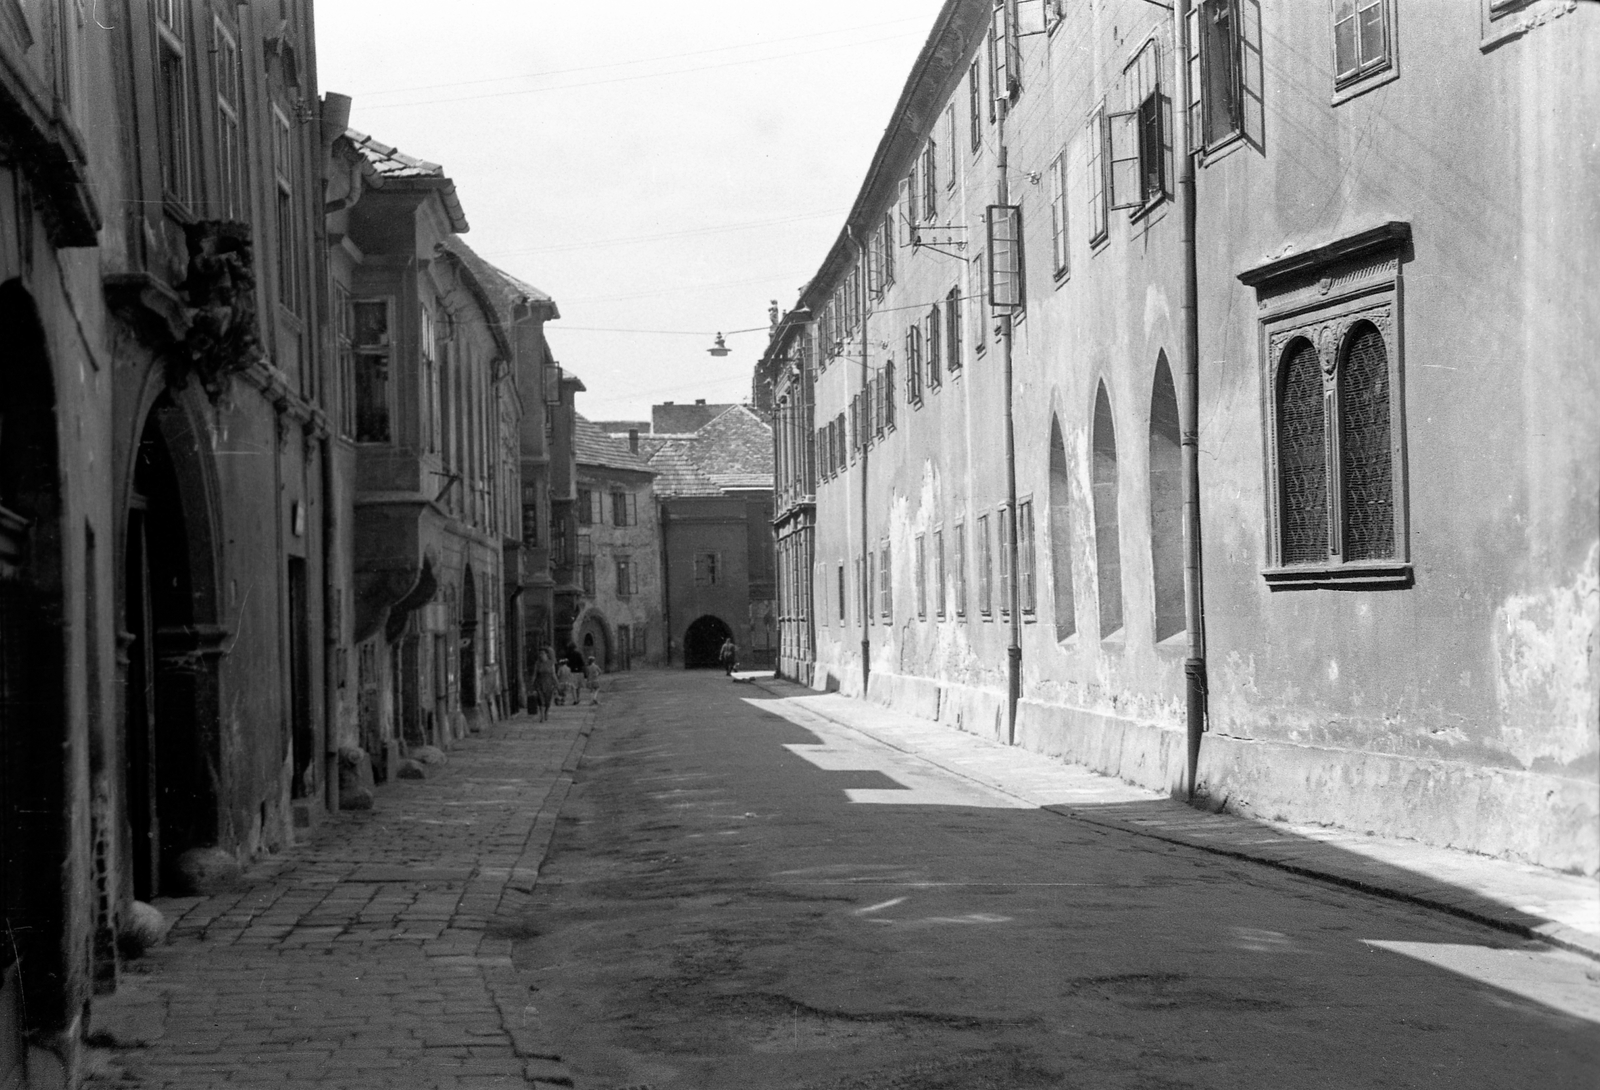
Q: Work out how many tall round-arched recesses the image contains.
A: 3